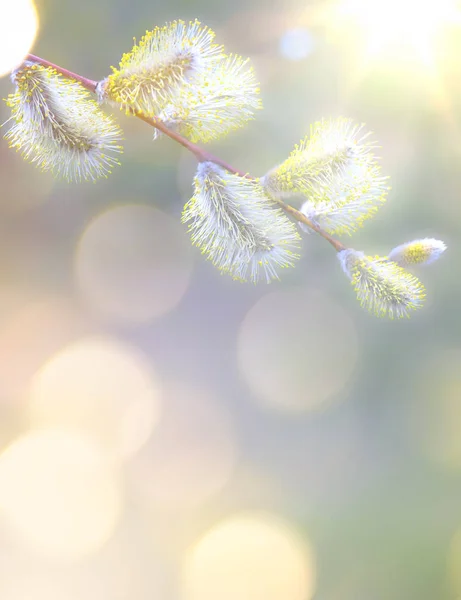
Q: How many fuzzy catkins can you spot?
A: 8